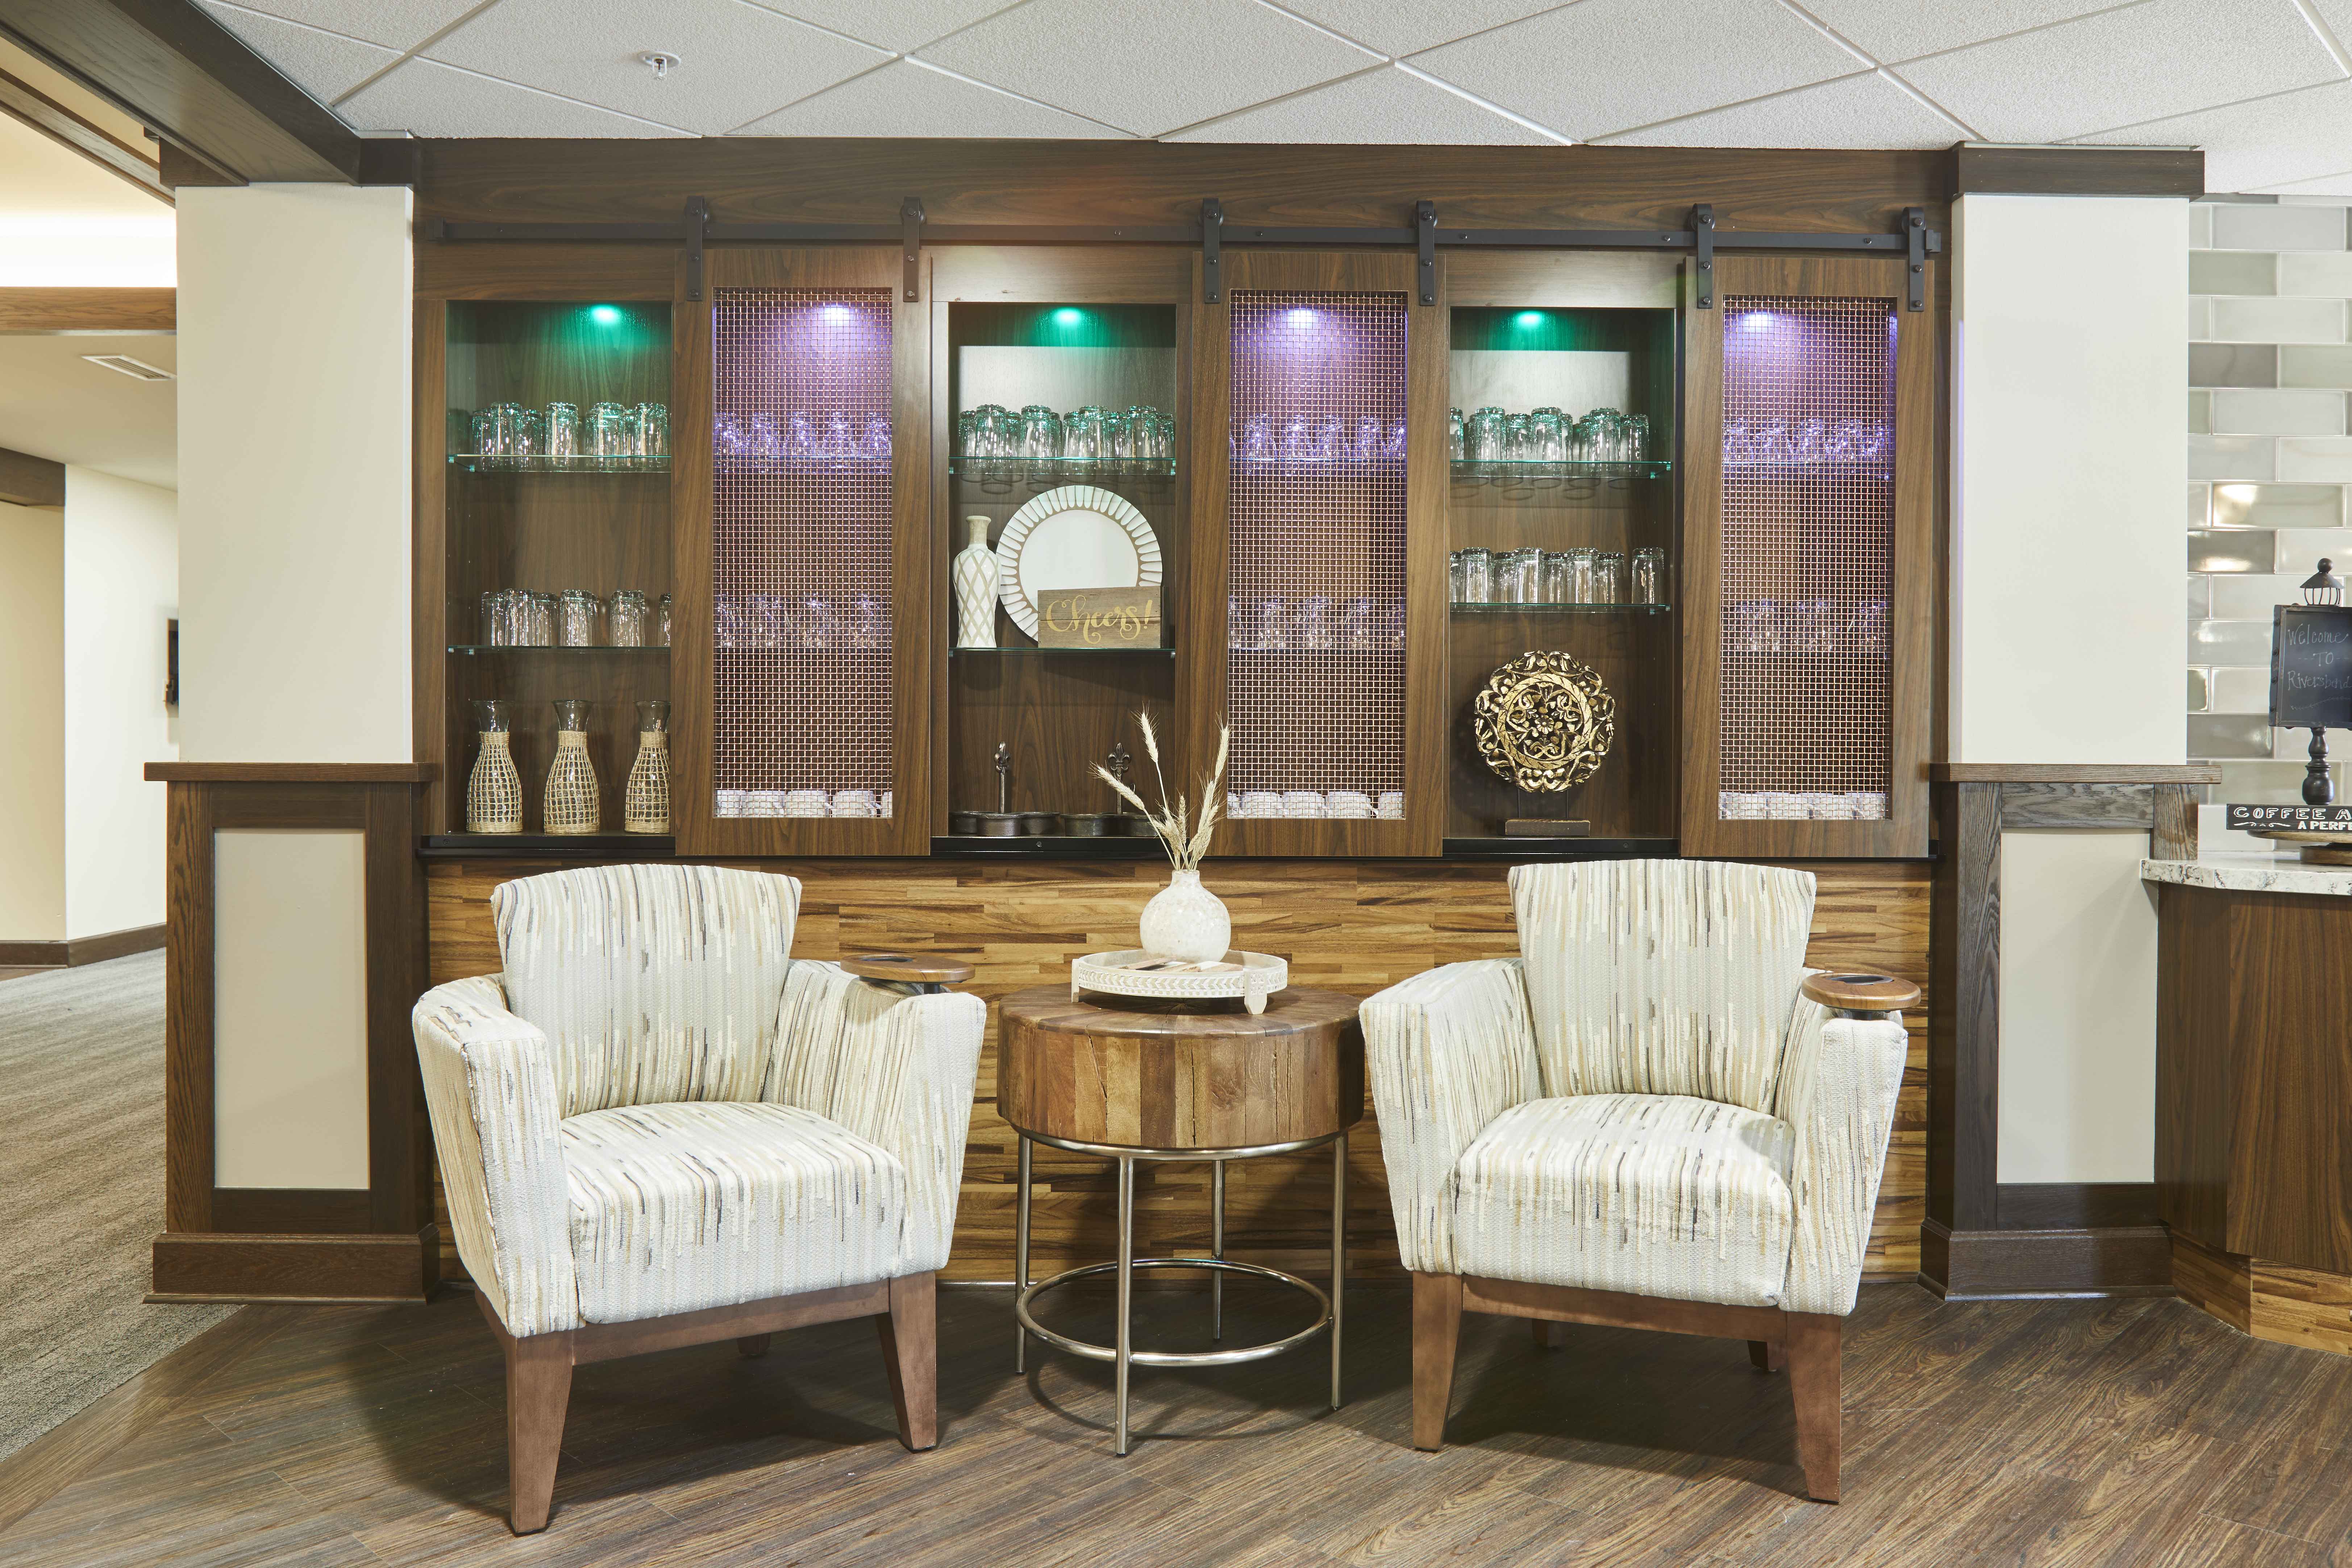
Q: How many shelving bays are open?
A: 3